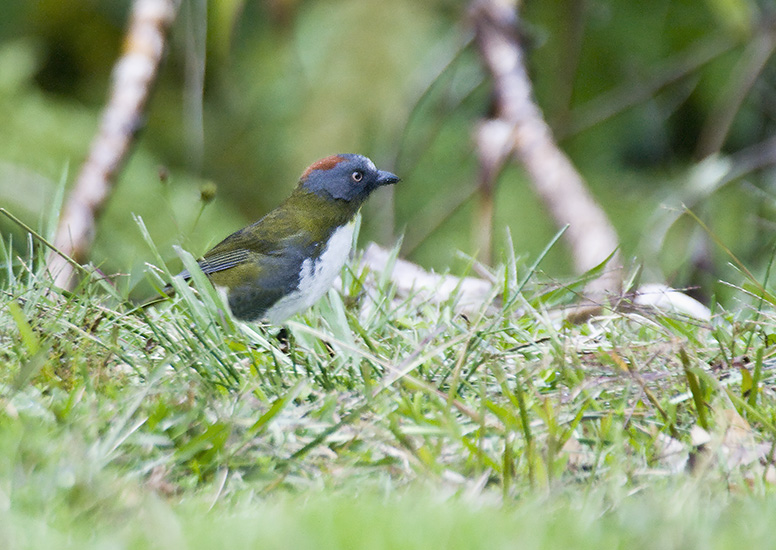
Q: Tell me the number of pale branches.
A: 2